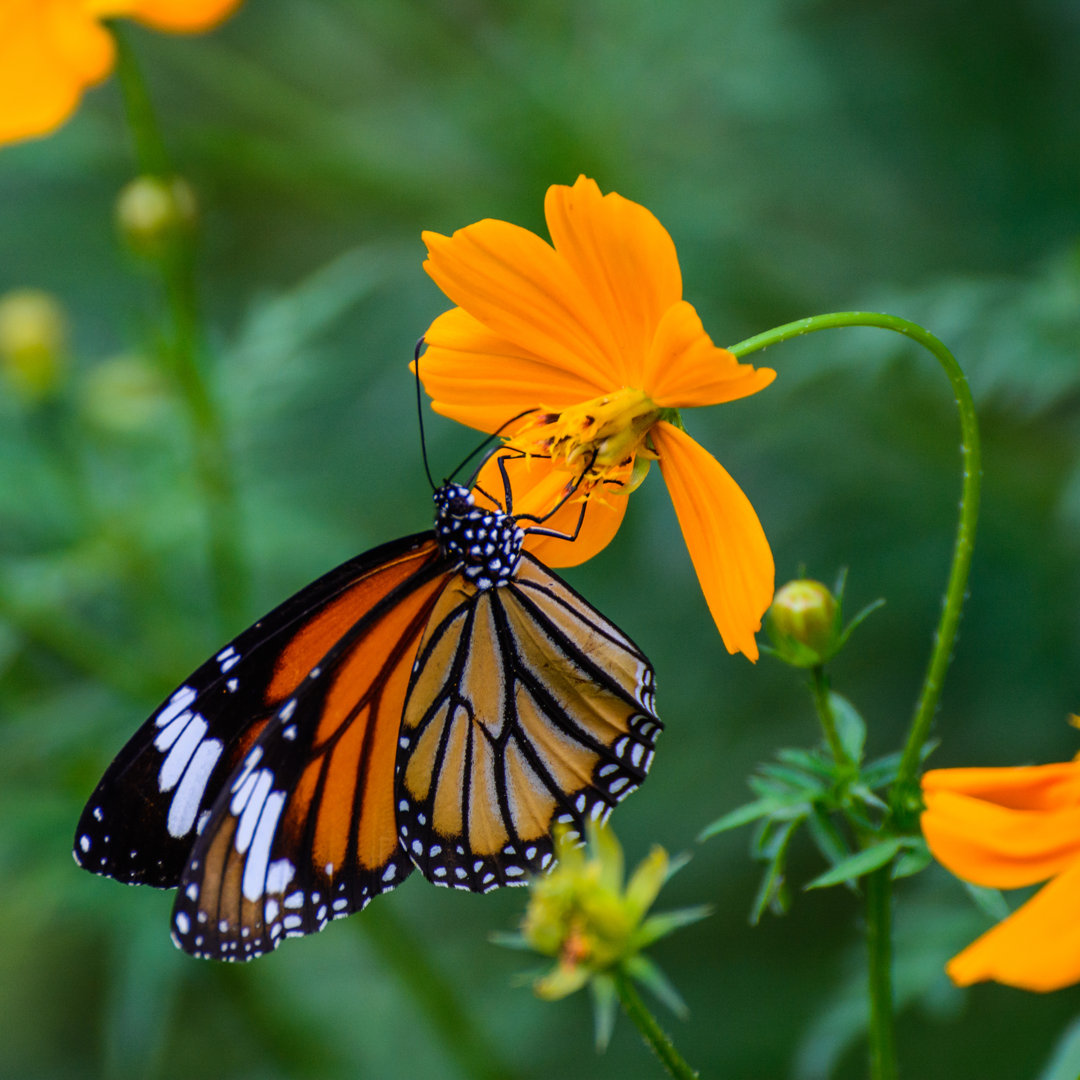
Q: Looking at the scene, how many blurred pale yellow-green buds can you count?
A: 3